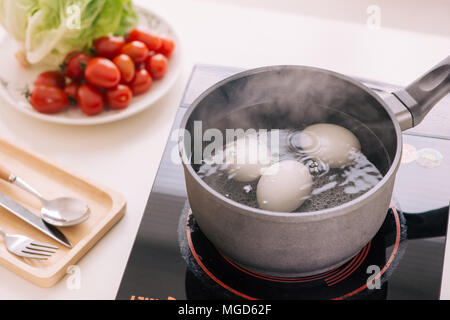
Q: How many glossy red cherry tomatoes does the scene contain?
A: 14